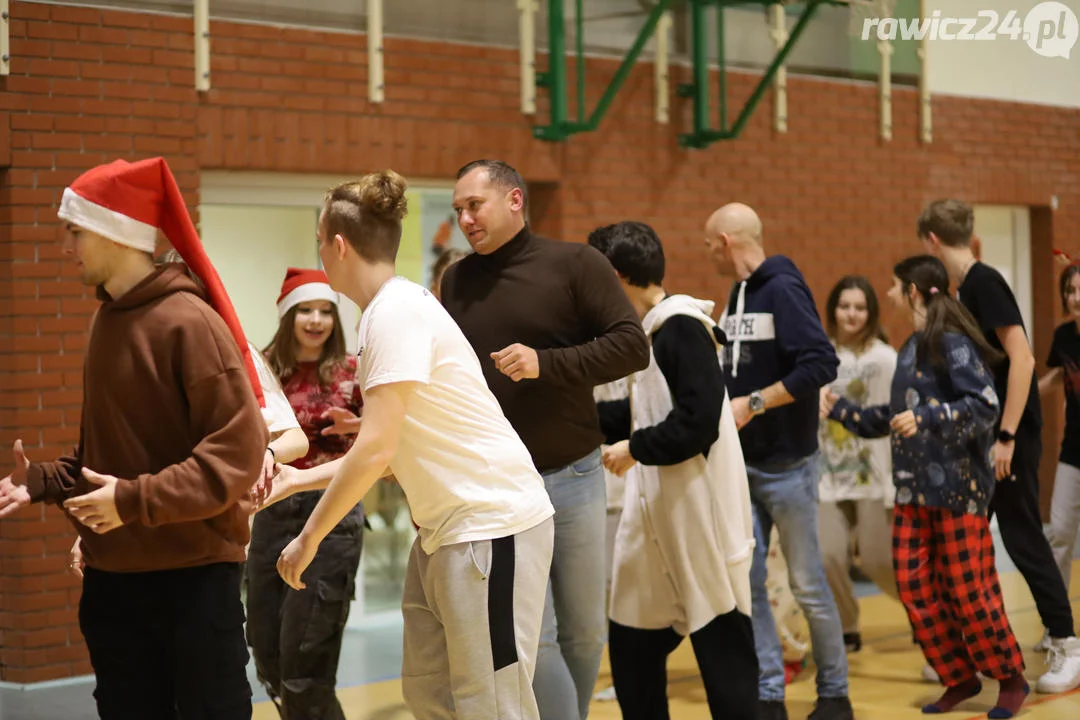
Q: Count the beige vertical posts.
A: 8